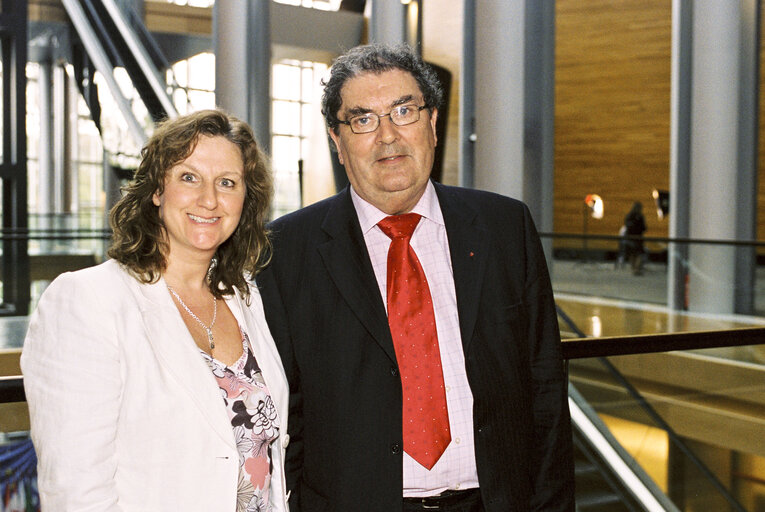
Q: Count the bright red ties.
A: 1